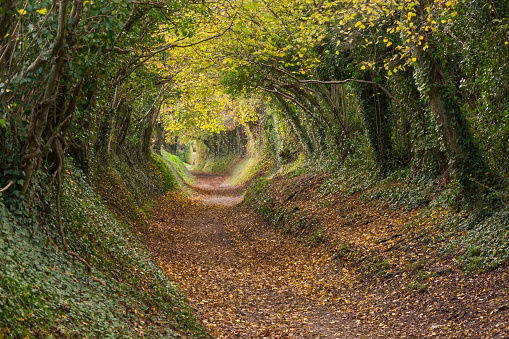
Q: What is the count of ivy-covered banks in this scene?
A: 2